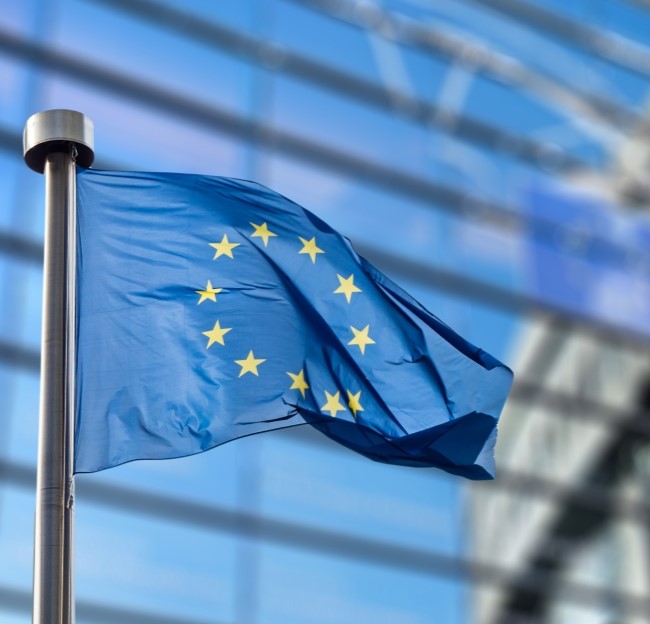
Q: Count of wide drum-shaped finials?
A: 1